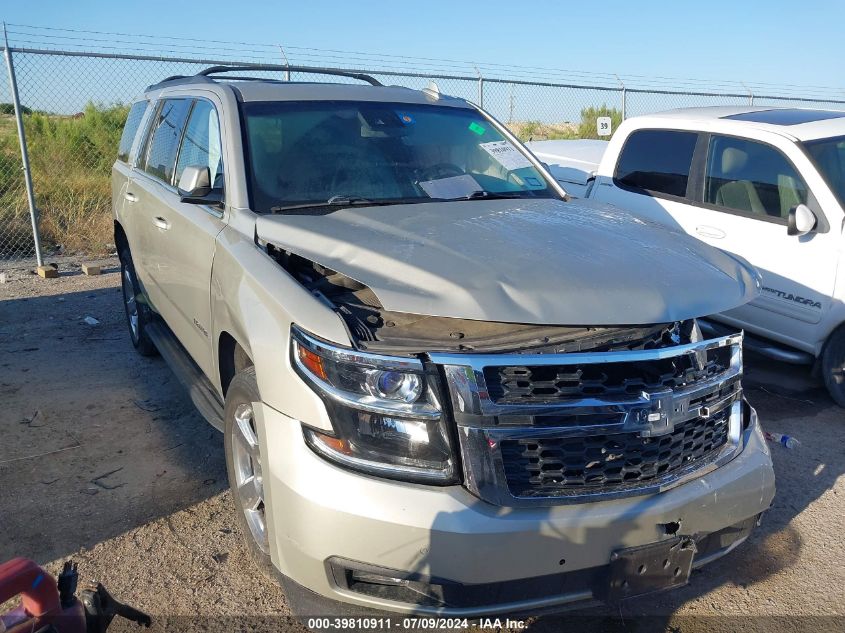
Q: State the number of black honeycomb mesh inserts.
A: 2